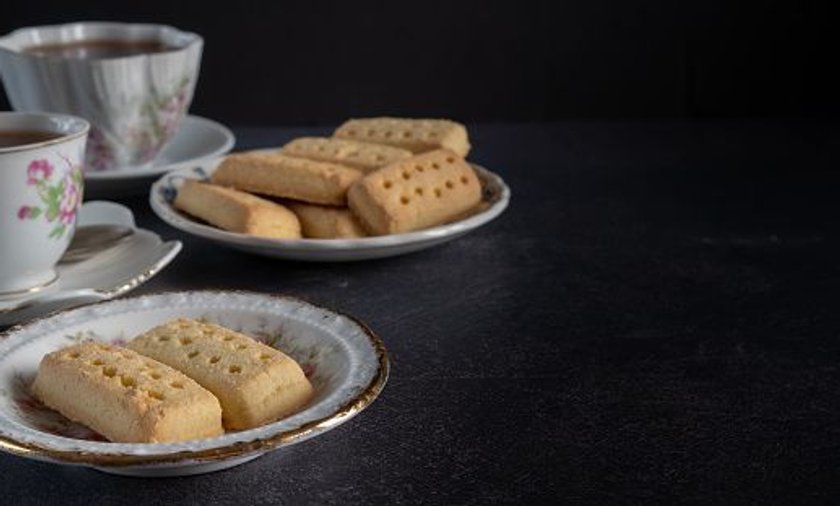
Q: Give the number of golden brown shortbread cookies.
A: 8